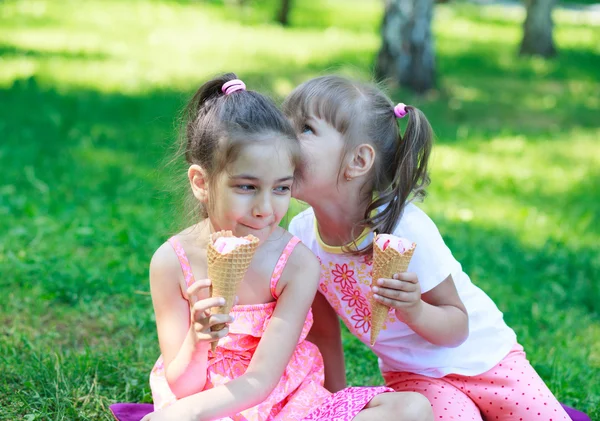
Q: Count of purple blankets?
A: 1